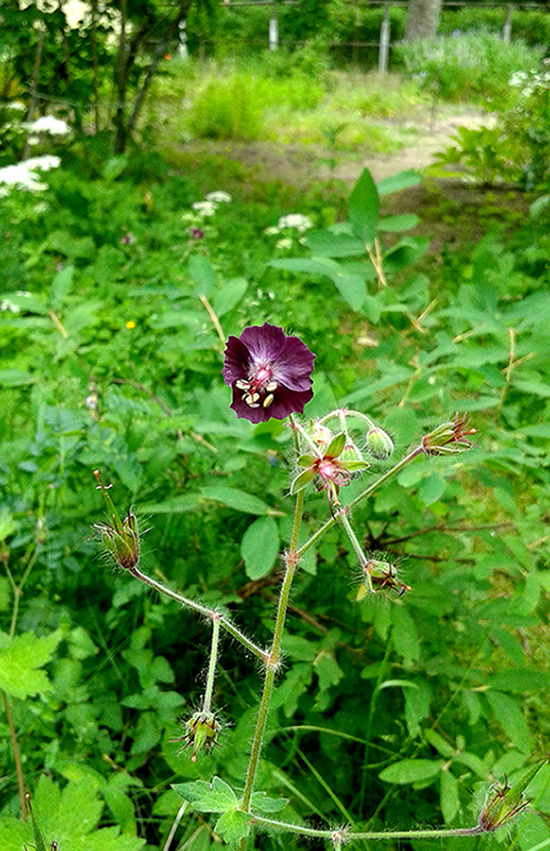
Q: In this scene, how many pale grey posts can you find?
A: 4